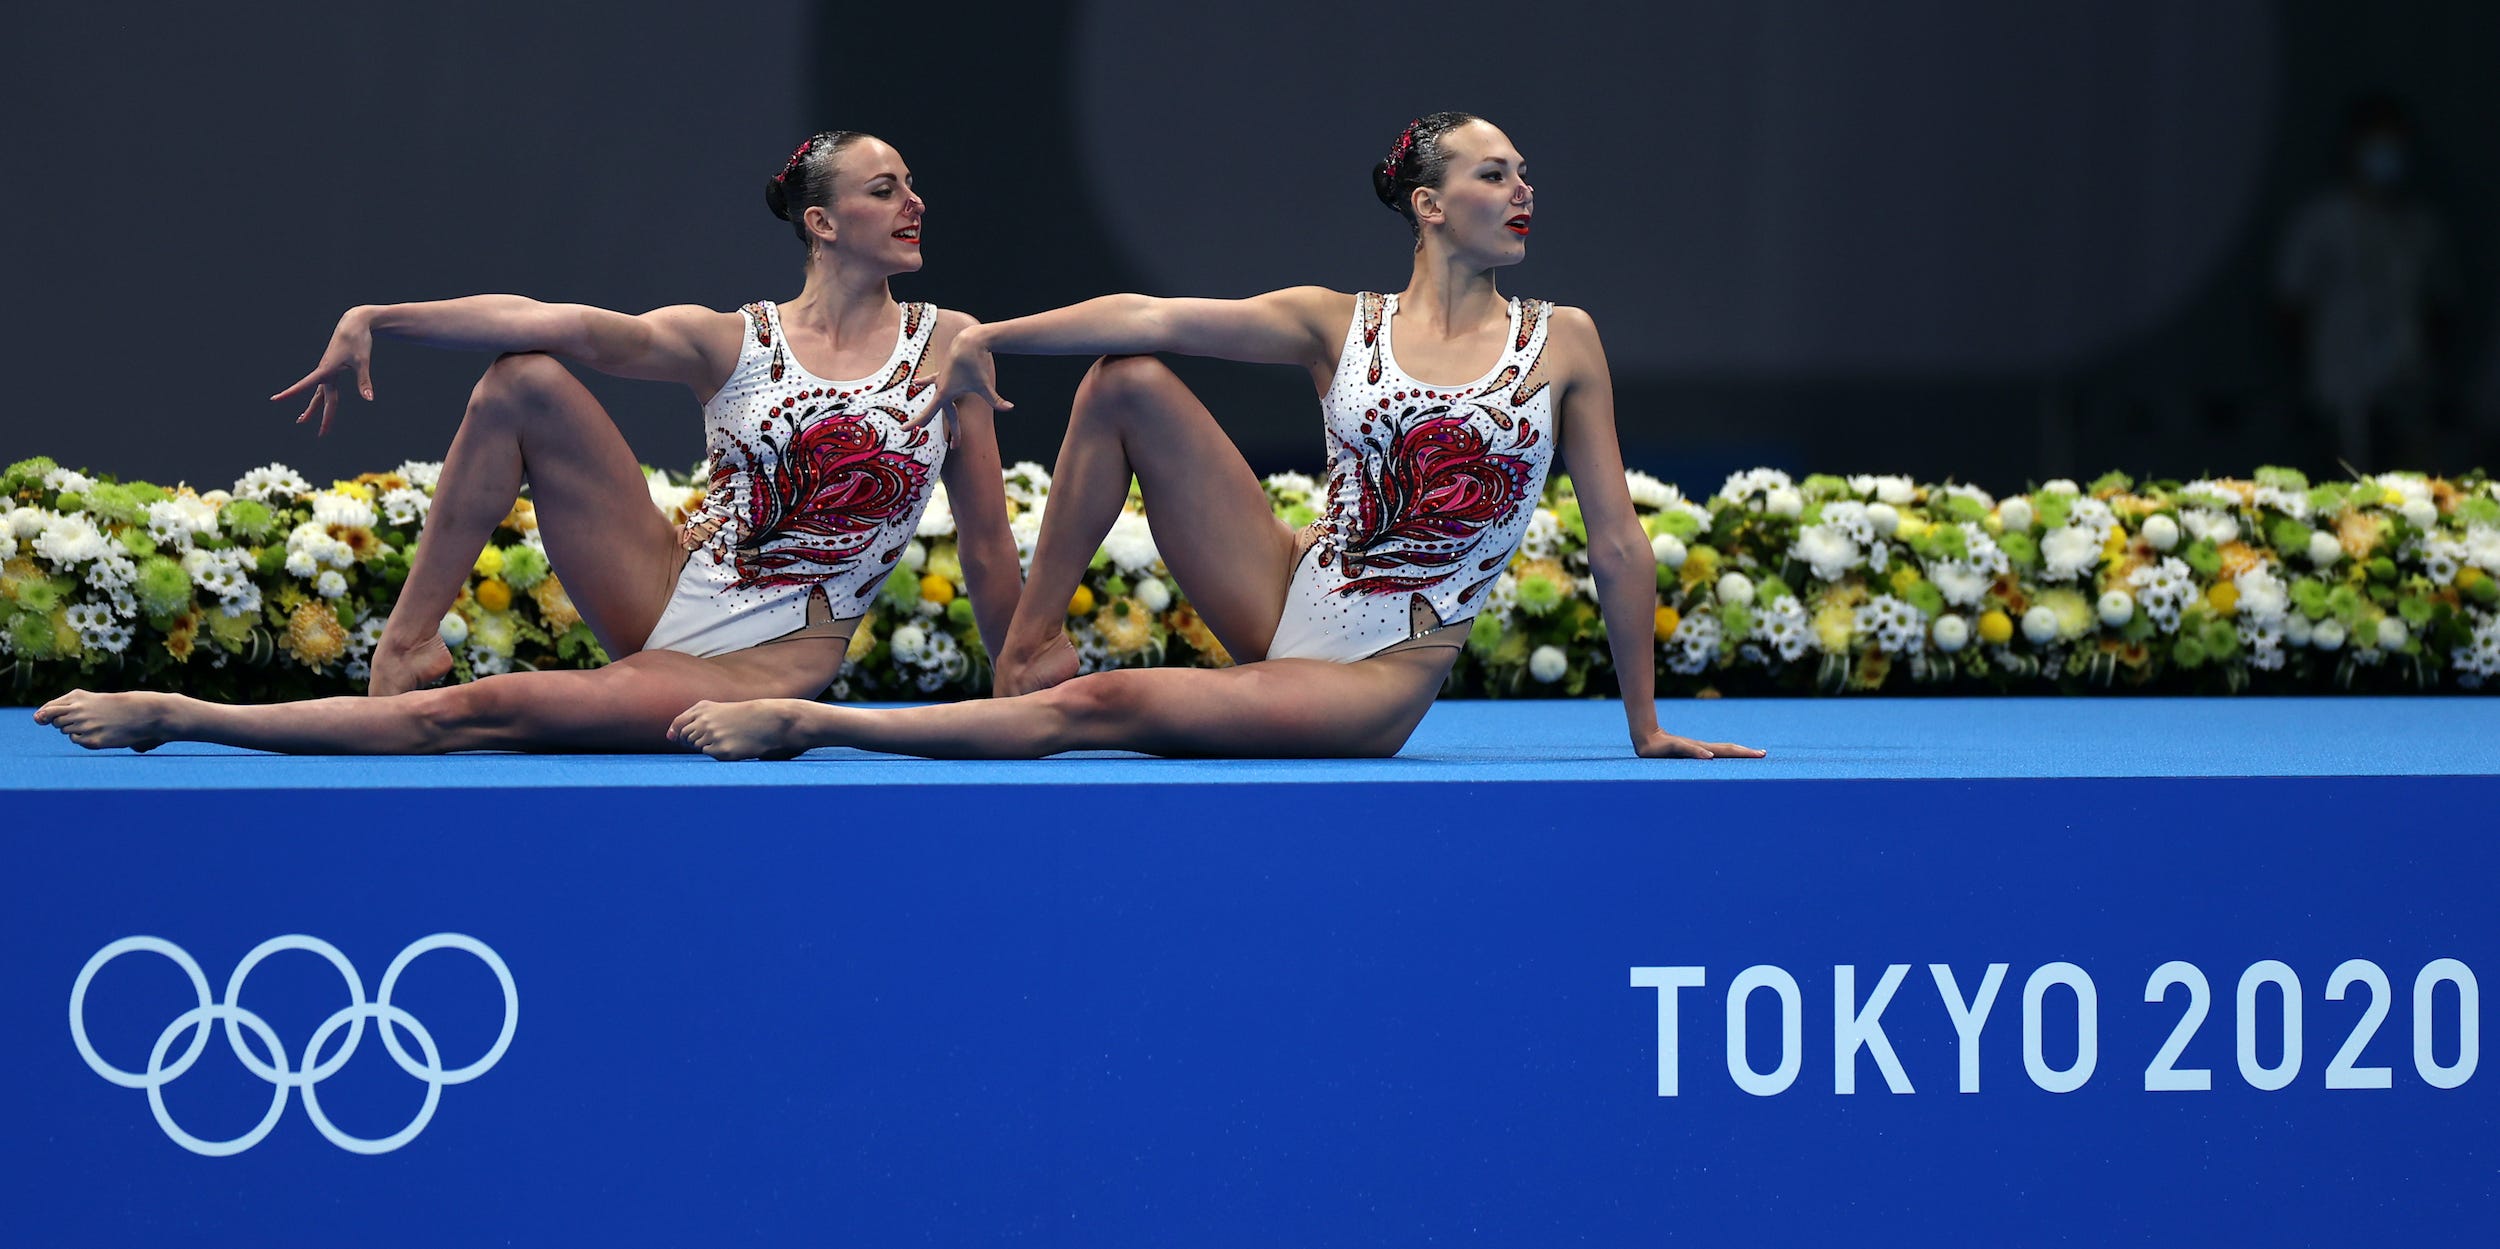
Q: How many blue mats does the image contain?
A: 1